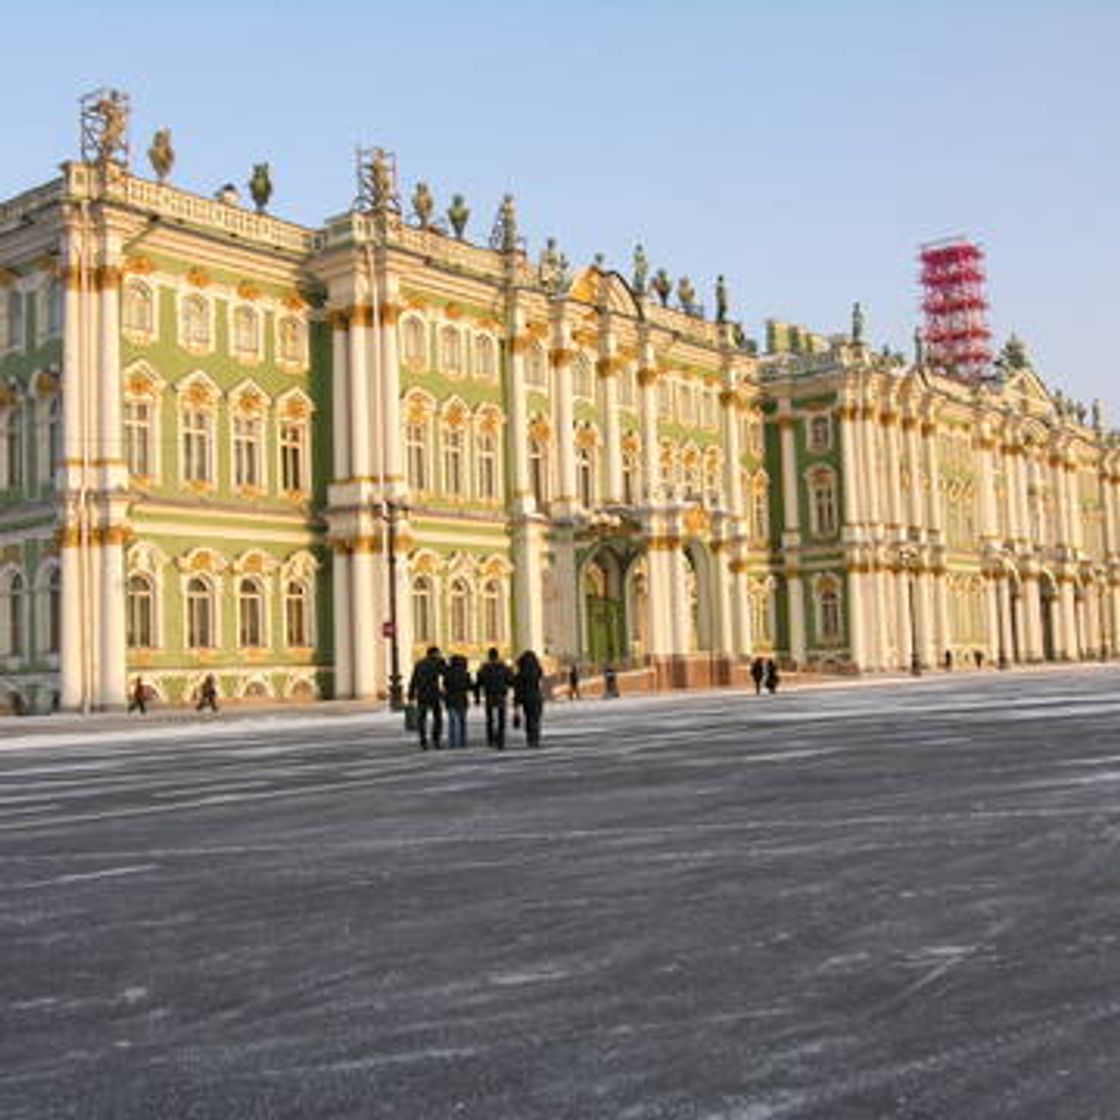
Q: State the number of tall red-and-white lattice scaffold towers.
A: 1